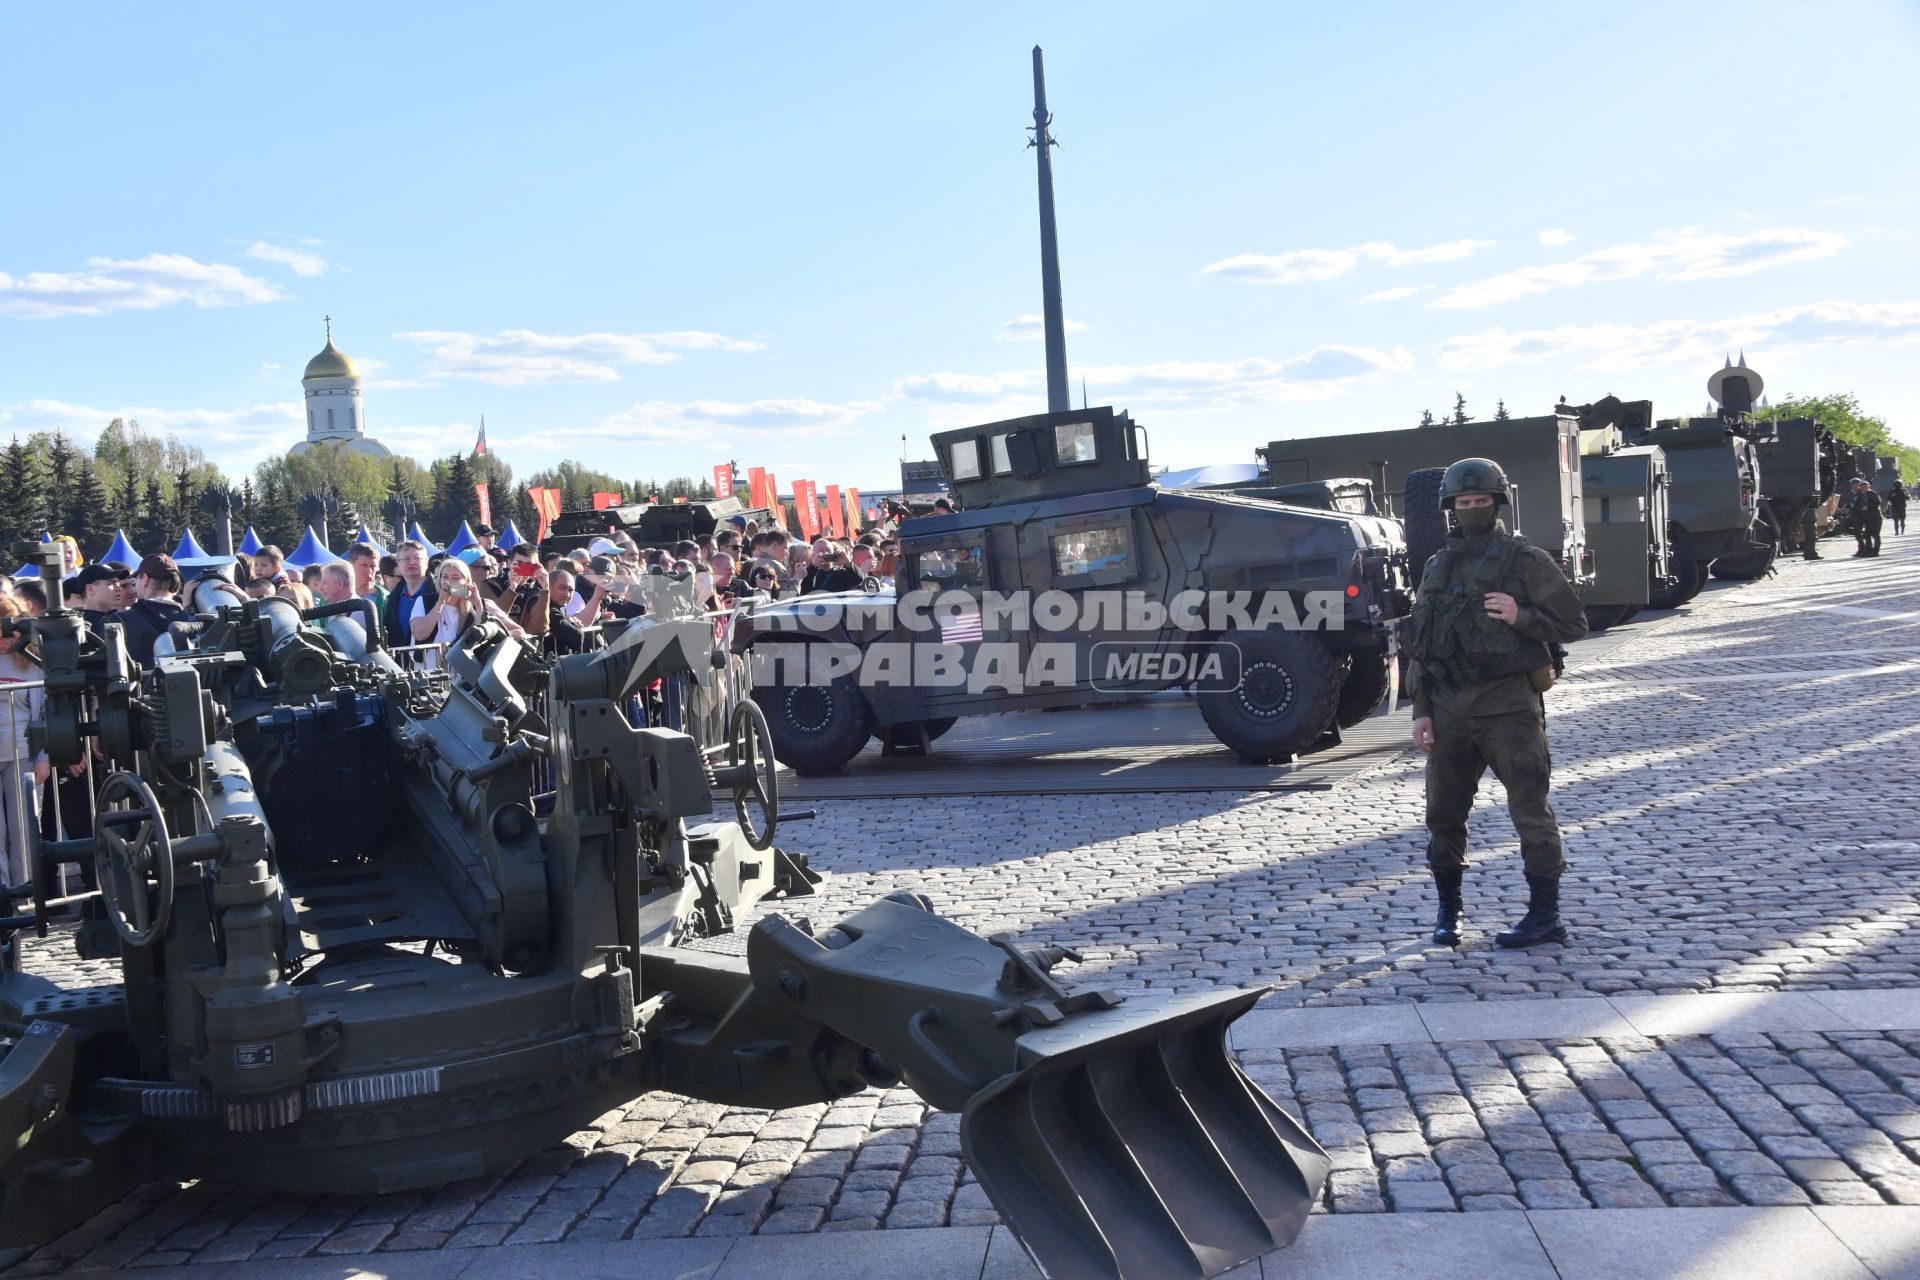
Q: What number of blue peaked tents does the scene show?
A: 9